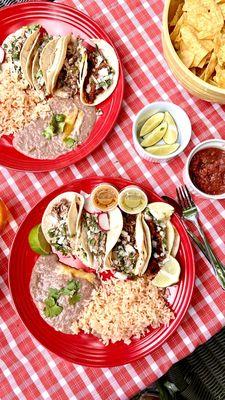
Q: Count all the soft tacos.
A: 8